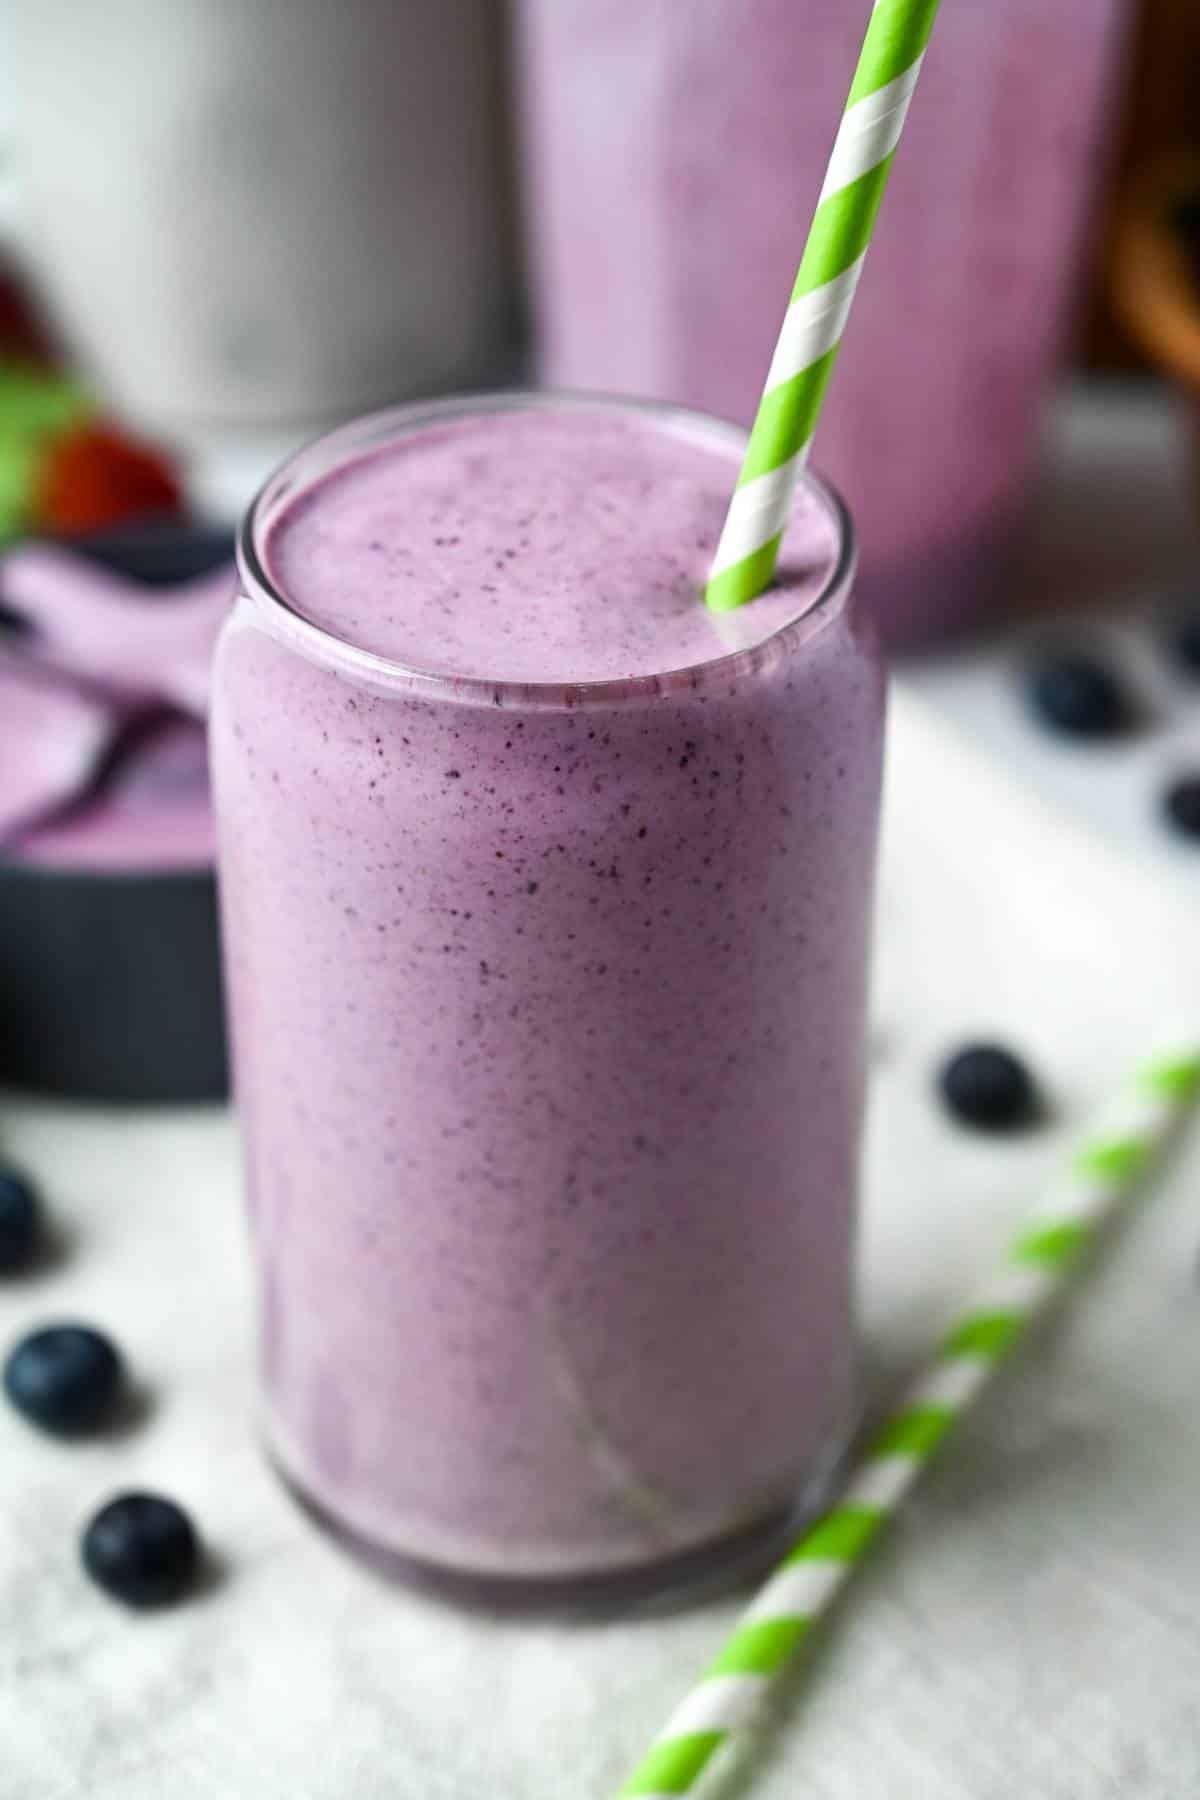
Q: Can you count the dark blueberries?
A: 7